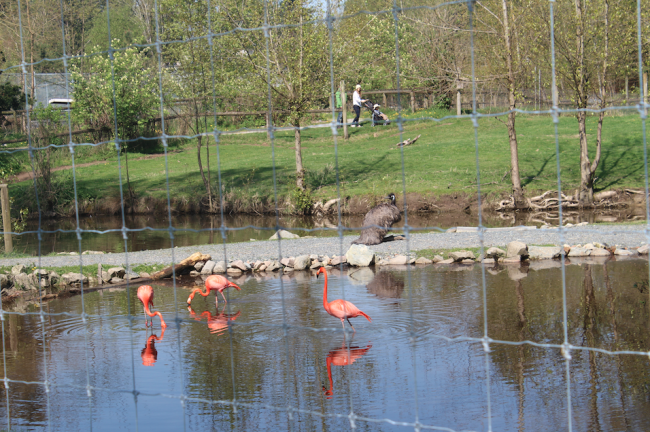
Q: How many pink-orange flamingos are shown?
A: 3